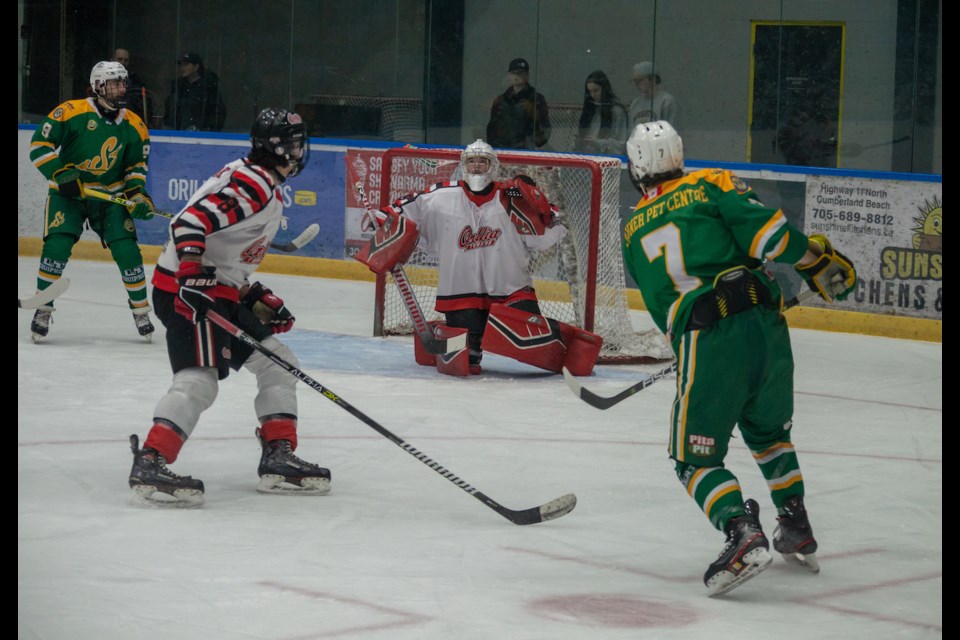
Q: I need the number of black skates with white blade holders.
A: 6